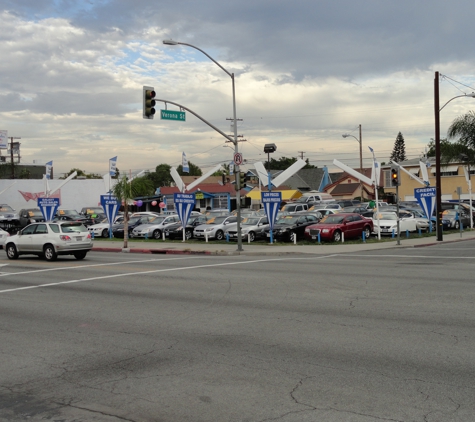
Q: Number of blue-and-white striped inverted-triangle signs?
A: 5